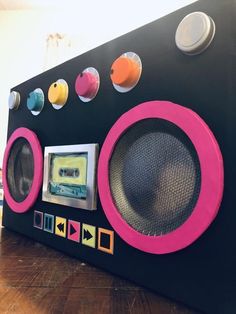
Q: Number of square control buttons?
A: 6